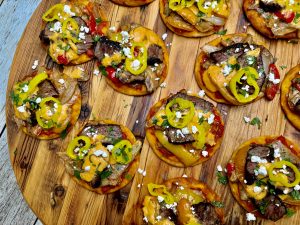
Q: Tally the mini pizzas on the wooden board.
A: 12